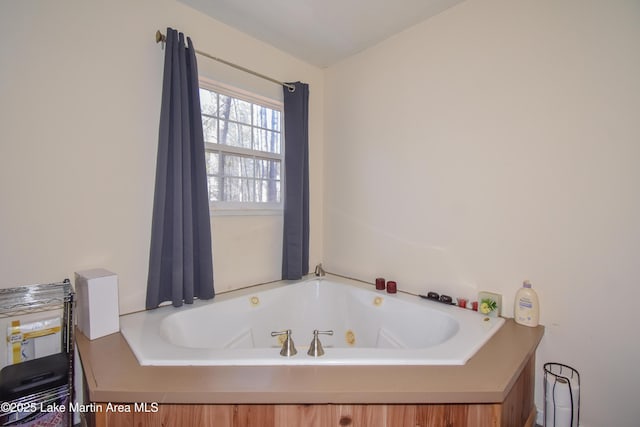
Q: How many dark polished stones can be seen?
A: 2